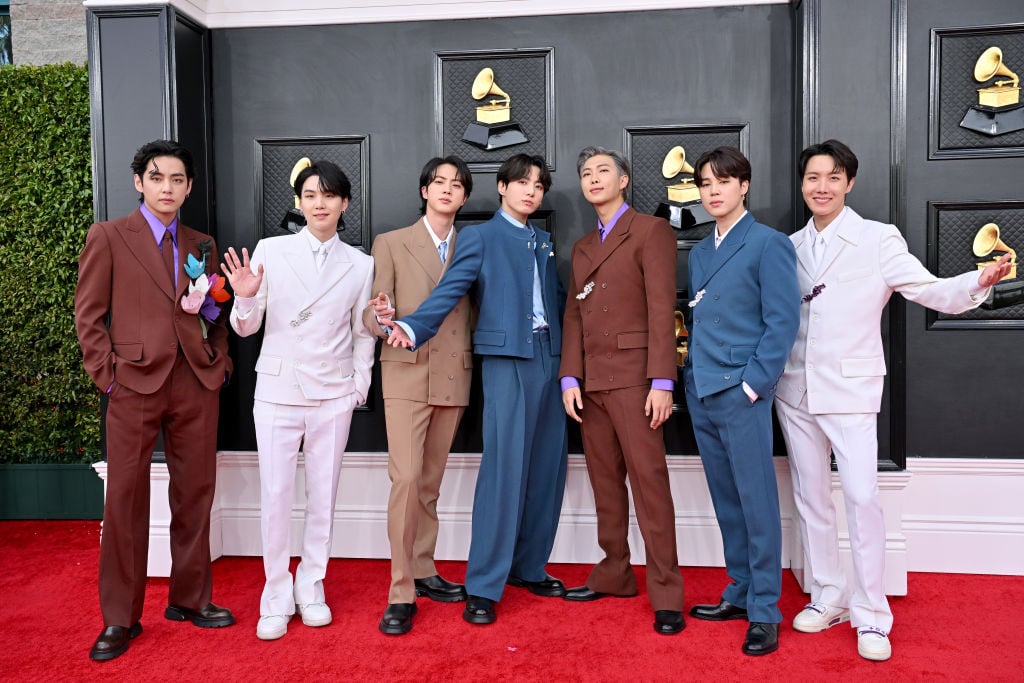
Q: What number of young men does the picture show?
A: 7